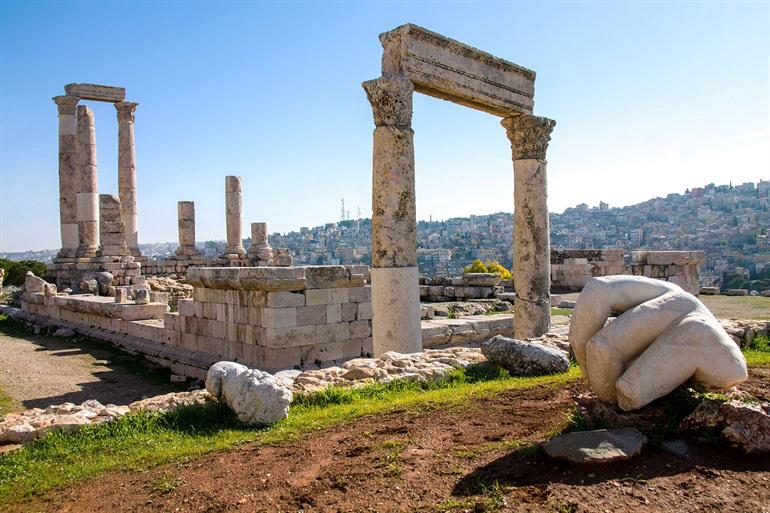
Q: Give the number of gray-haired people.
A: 0